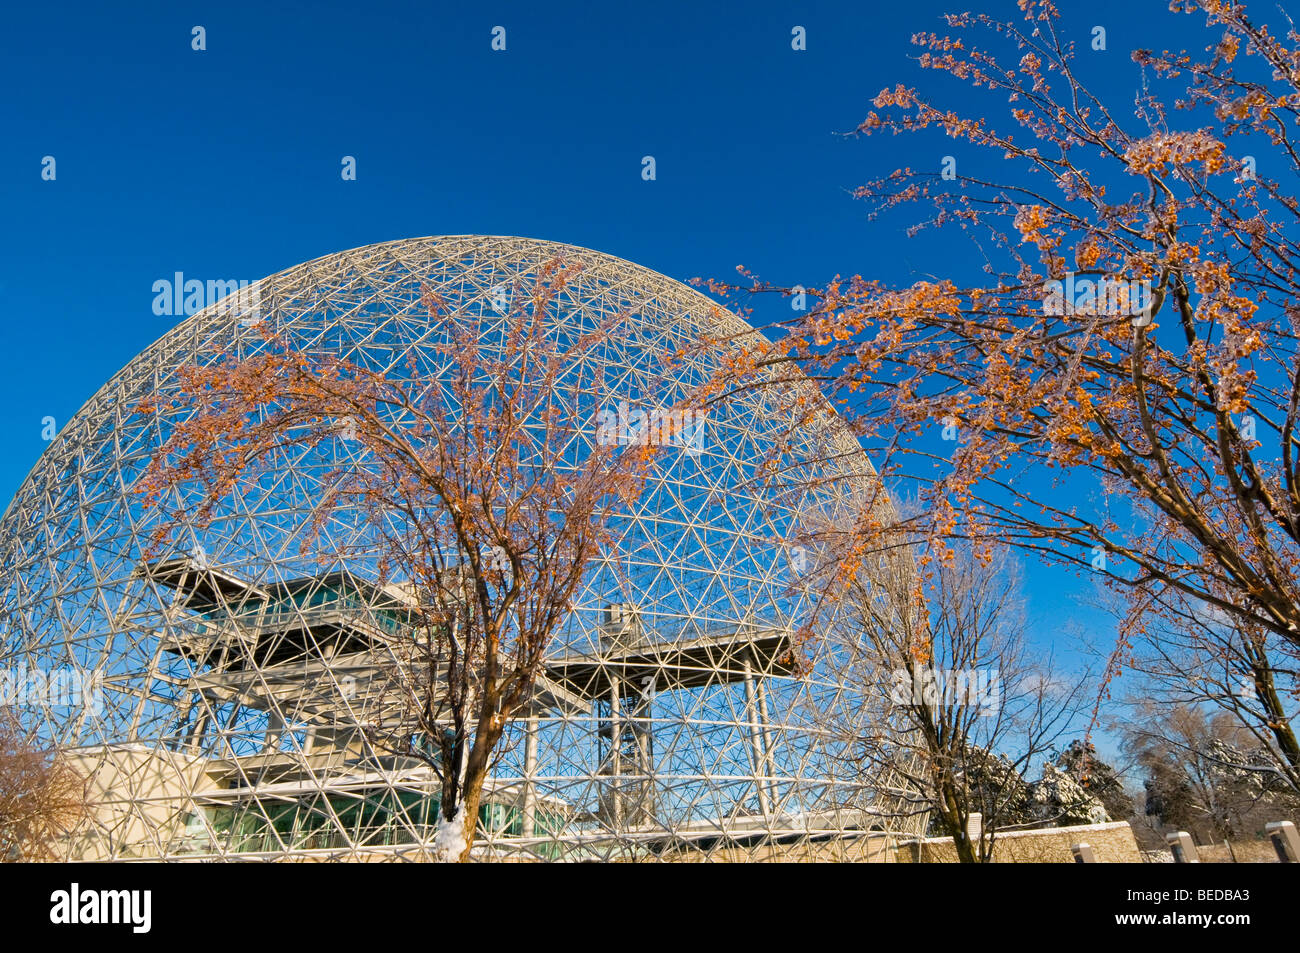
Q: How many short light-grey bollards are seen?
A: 3